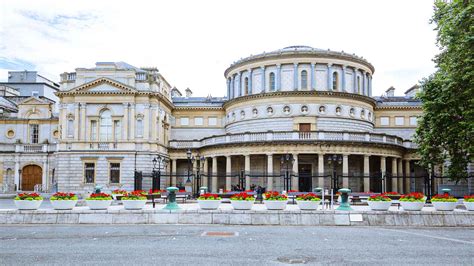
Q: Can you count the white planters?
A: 12